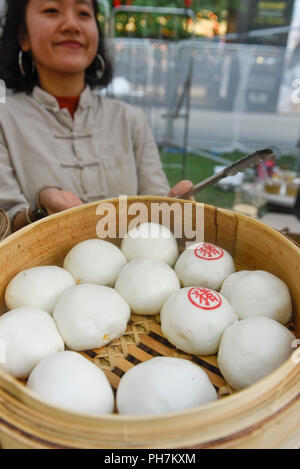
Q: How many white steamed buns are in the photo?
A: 12